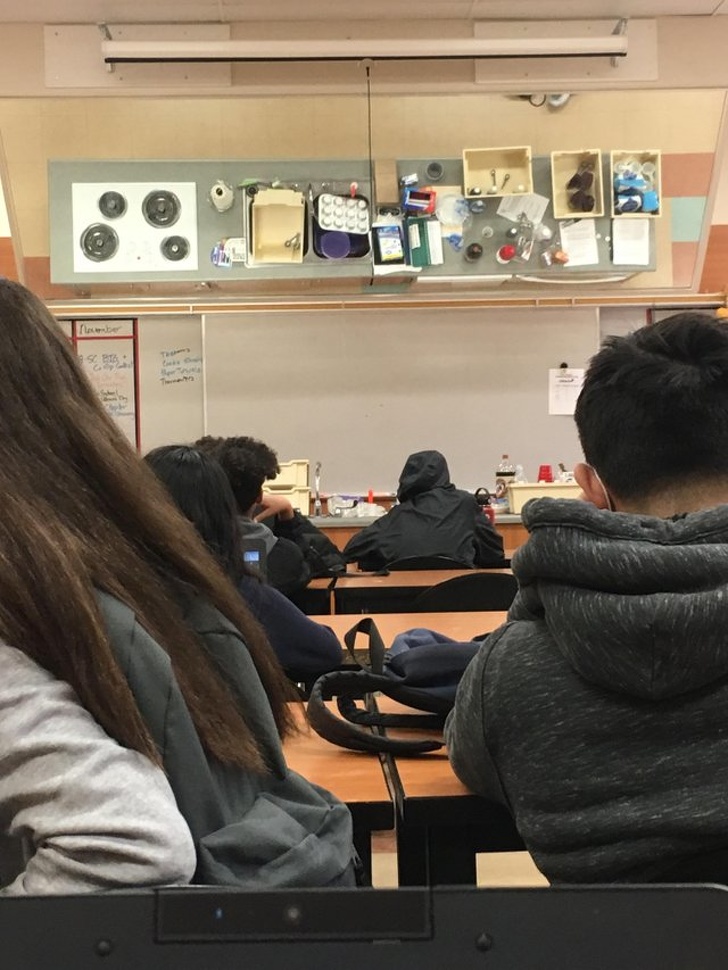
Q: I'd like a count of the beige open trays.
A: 4